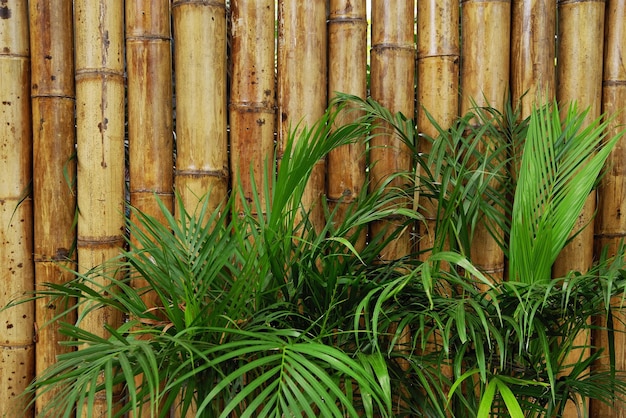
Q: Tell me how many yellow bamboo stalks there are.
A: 14